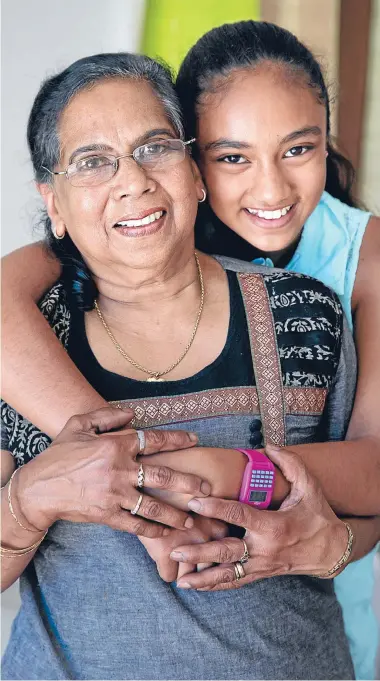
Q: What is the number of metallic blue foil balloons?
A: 0